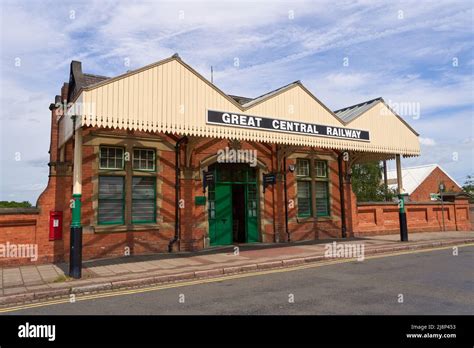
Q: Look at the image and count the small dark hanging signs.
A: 2